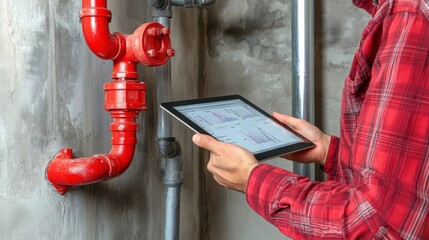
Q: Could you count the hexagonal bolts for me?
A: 4